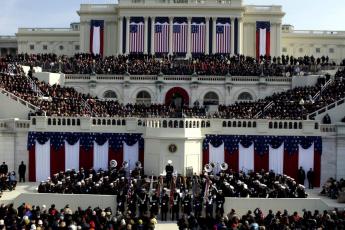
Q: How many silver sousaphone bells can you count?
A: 6